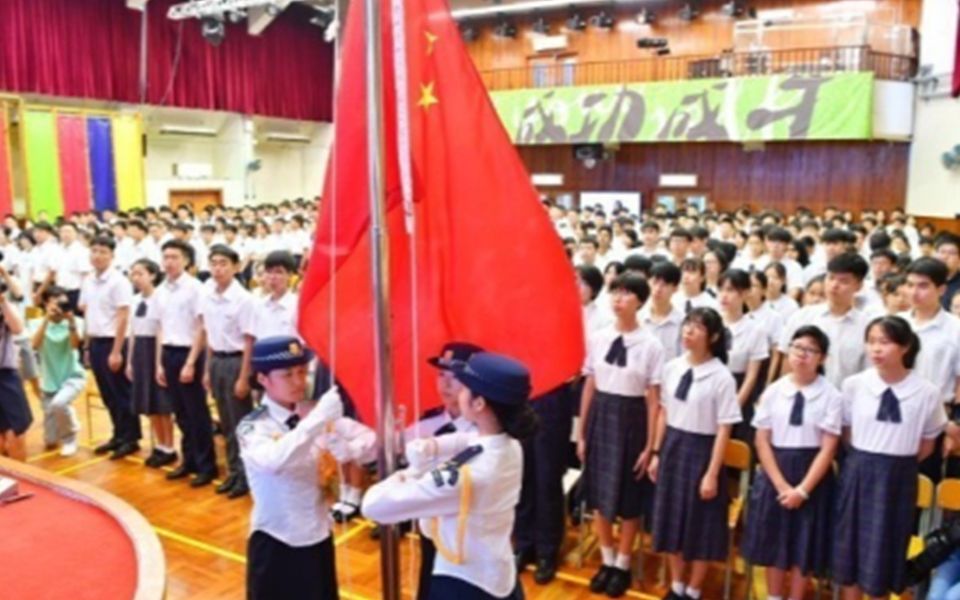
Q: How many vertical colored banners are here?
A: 5